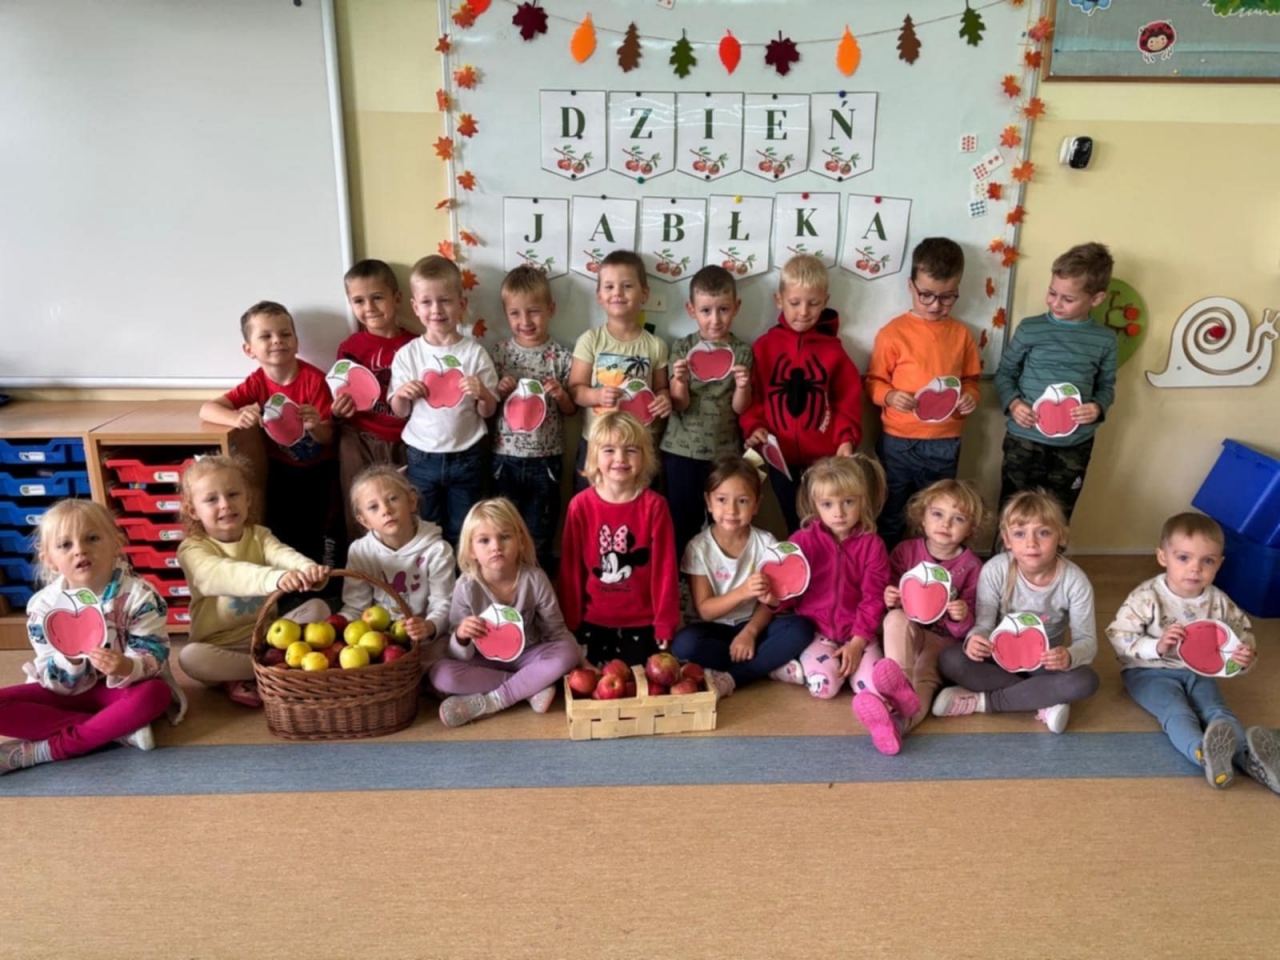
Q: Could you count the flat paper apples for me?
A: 15